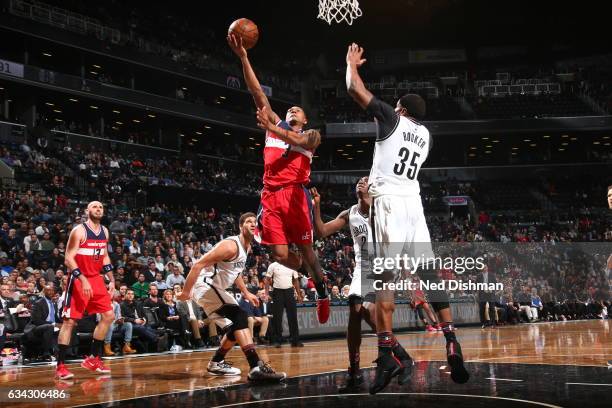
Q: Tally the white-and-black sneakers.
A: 2